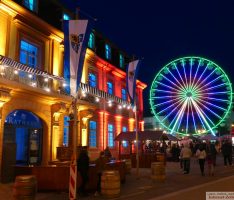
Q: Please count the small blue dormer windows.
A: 5